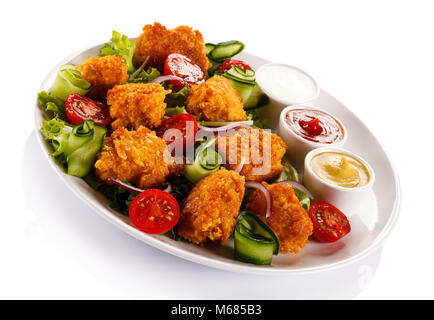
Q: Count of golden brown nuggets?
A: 8